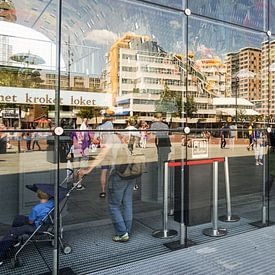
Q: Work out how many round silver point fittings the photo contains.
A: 5